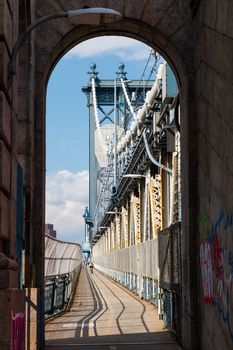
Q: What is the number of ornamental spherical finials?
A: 2